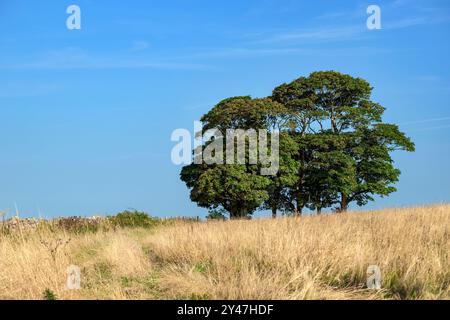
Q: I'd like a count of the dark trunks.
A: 5